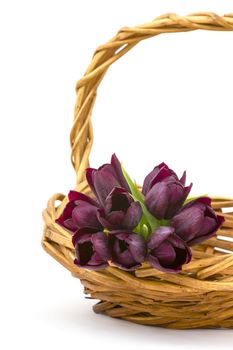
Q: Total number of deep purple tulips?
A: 8